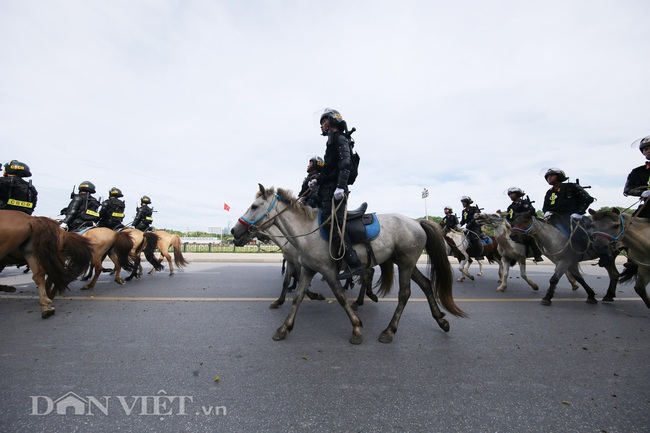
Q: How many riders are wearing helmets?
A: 11